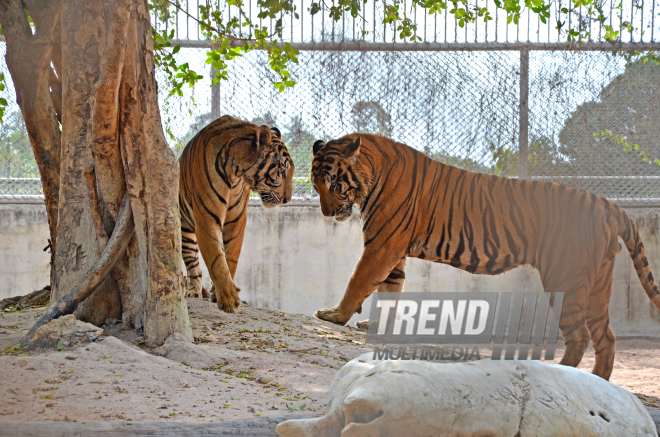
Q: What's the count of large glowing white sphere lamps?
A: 0